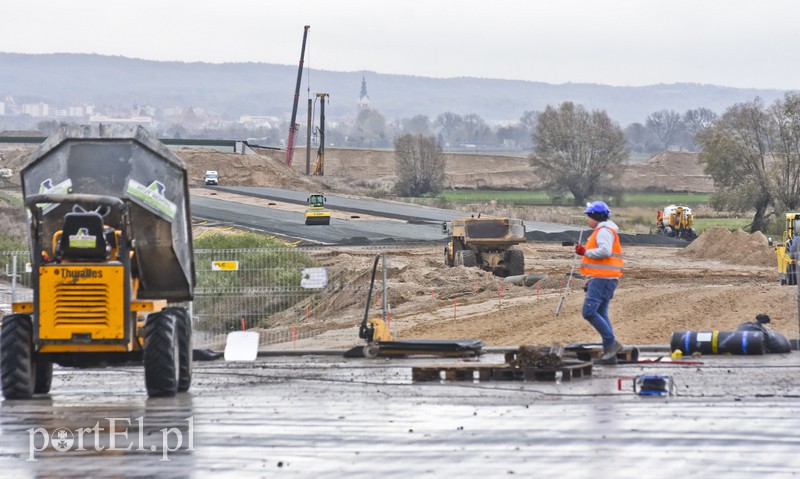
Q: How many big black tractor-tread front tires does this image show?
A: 2